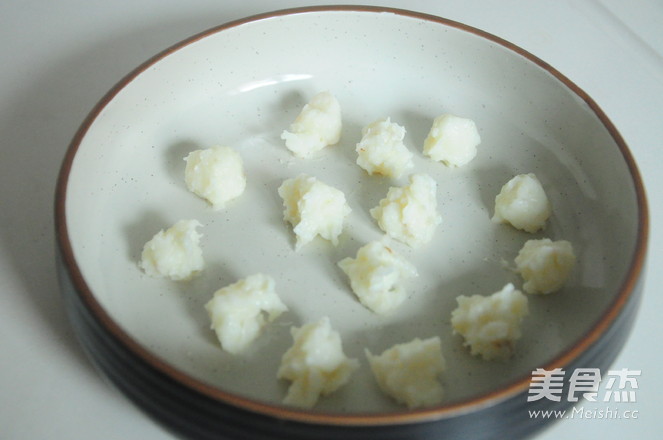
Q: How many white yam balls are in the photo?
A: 14